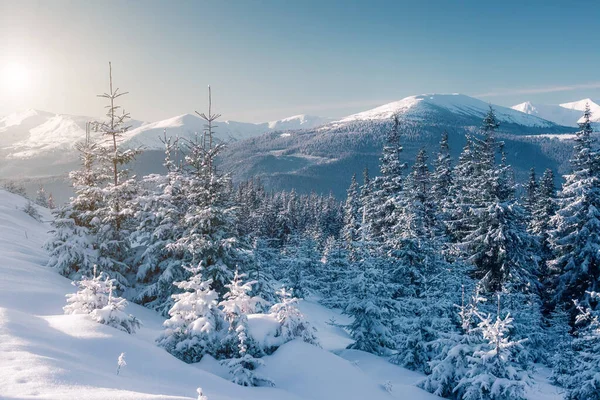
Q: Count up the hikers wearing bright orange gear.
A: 0